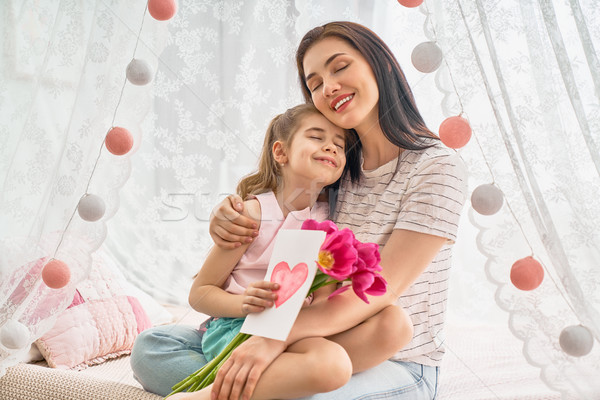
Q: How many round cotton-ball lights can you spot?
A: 12